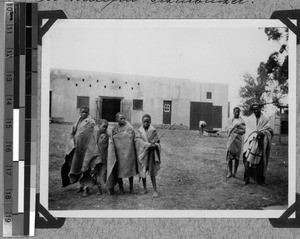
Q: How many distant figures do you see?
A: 1